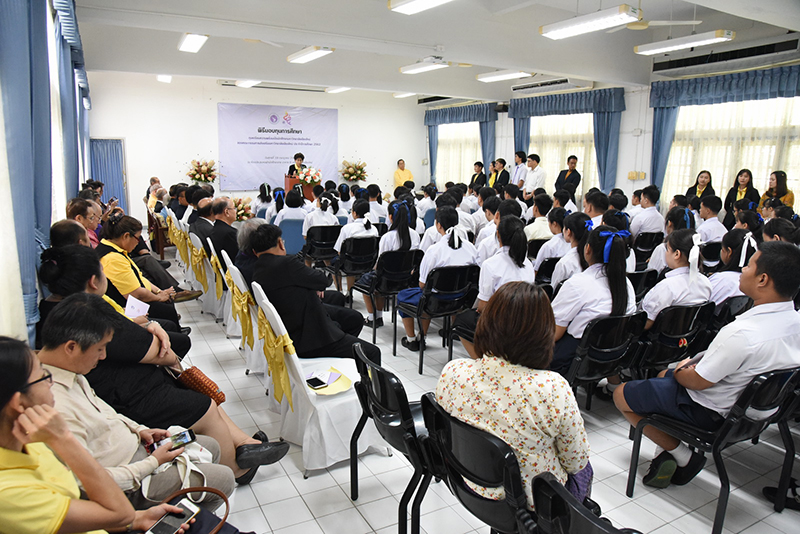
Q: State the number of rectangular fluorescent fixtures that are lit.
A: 11